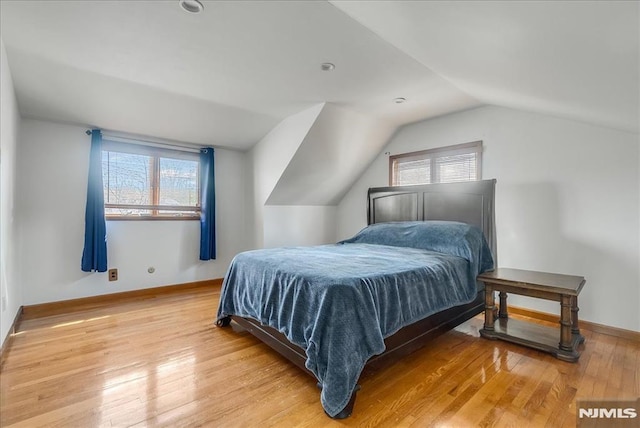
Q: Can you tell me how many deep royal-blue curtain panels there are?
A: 2